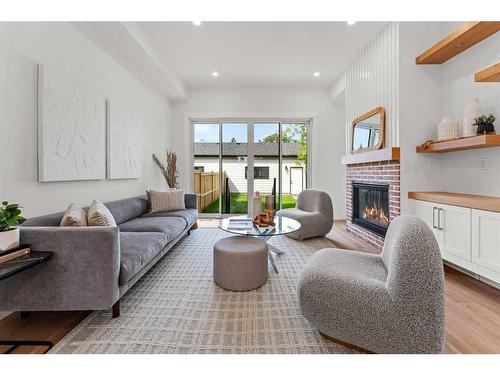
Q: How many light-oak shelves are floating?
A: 3